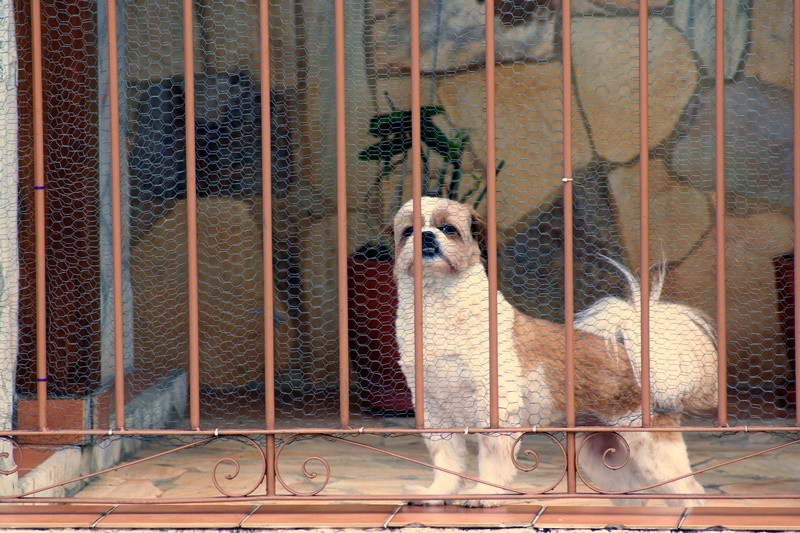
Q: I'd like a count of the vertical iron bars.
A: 11